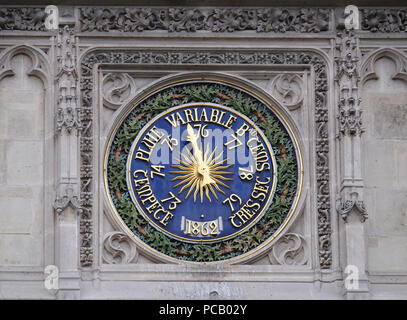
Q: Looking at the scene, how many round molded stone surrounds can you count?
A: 1